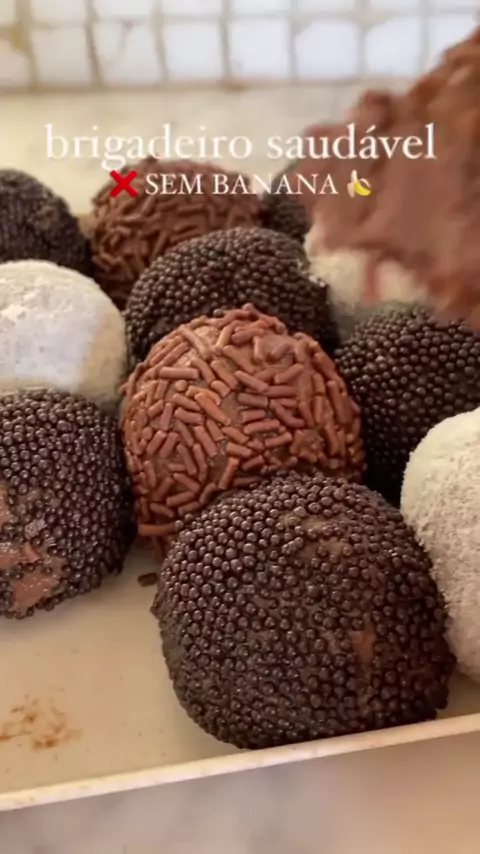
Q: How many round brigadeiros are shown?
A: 11